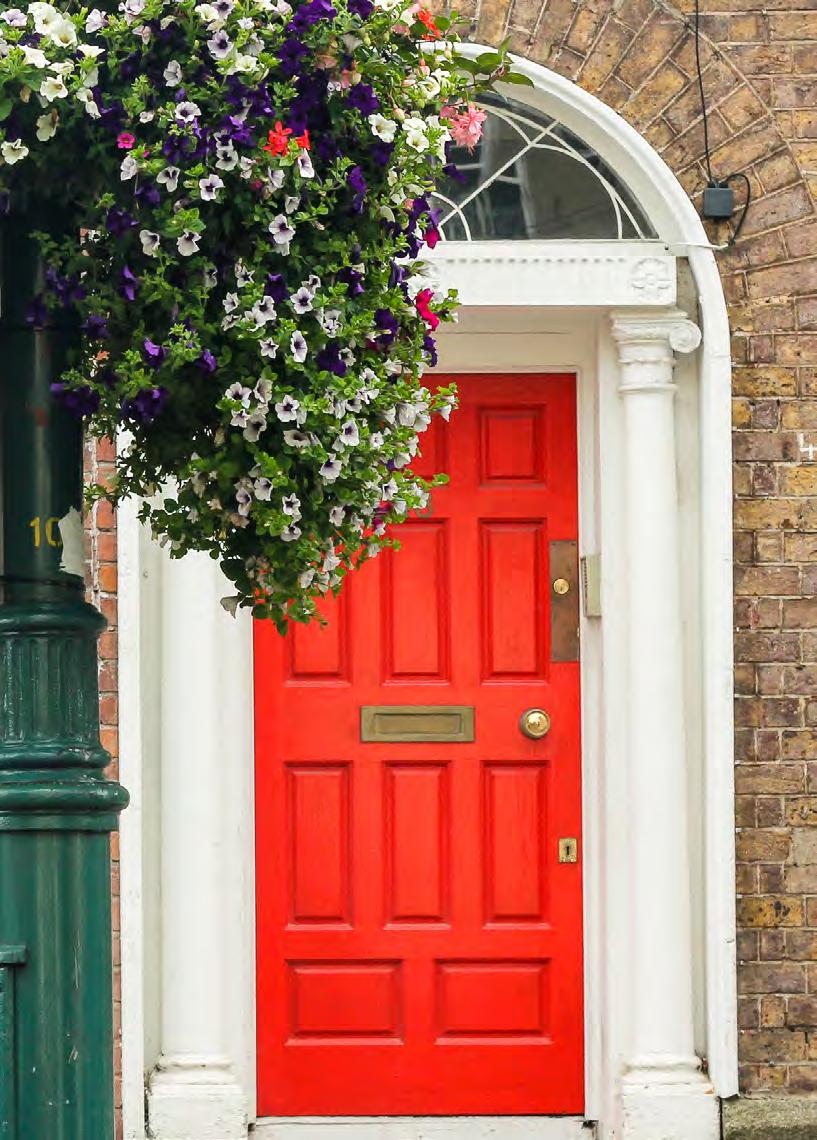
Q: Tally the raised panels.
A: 10